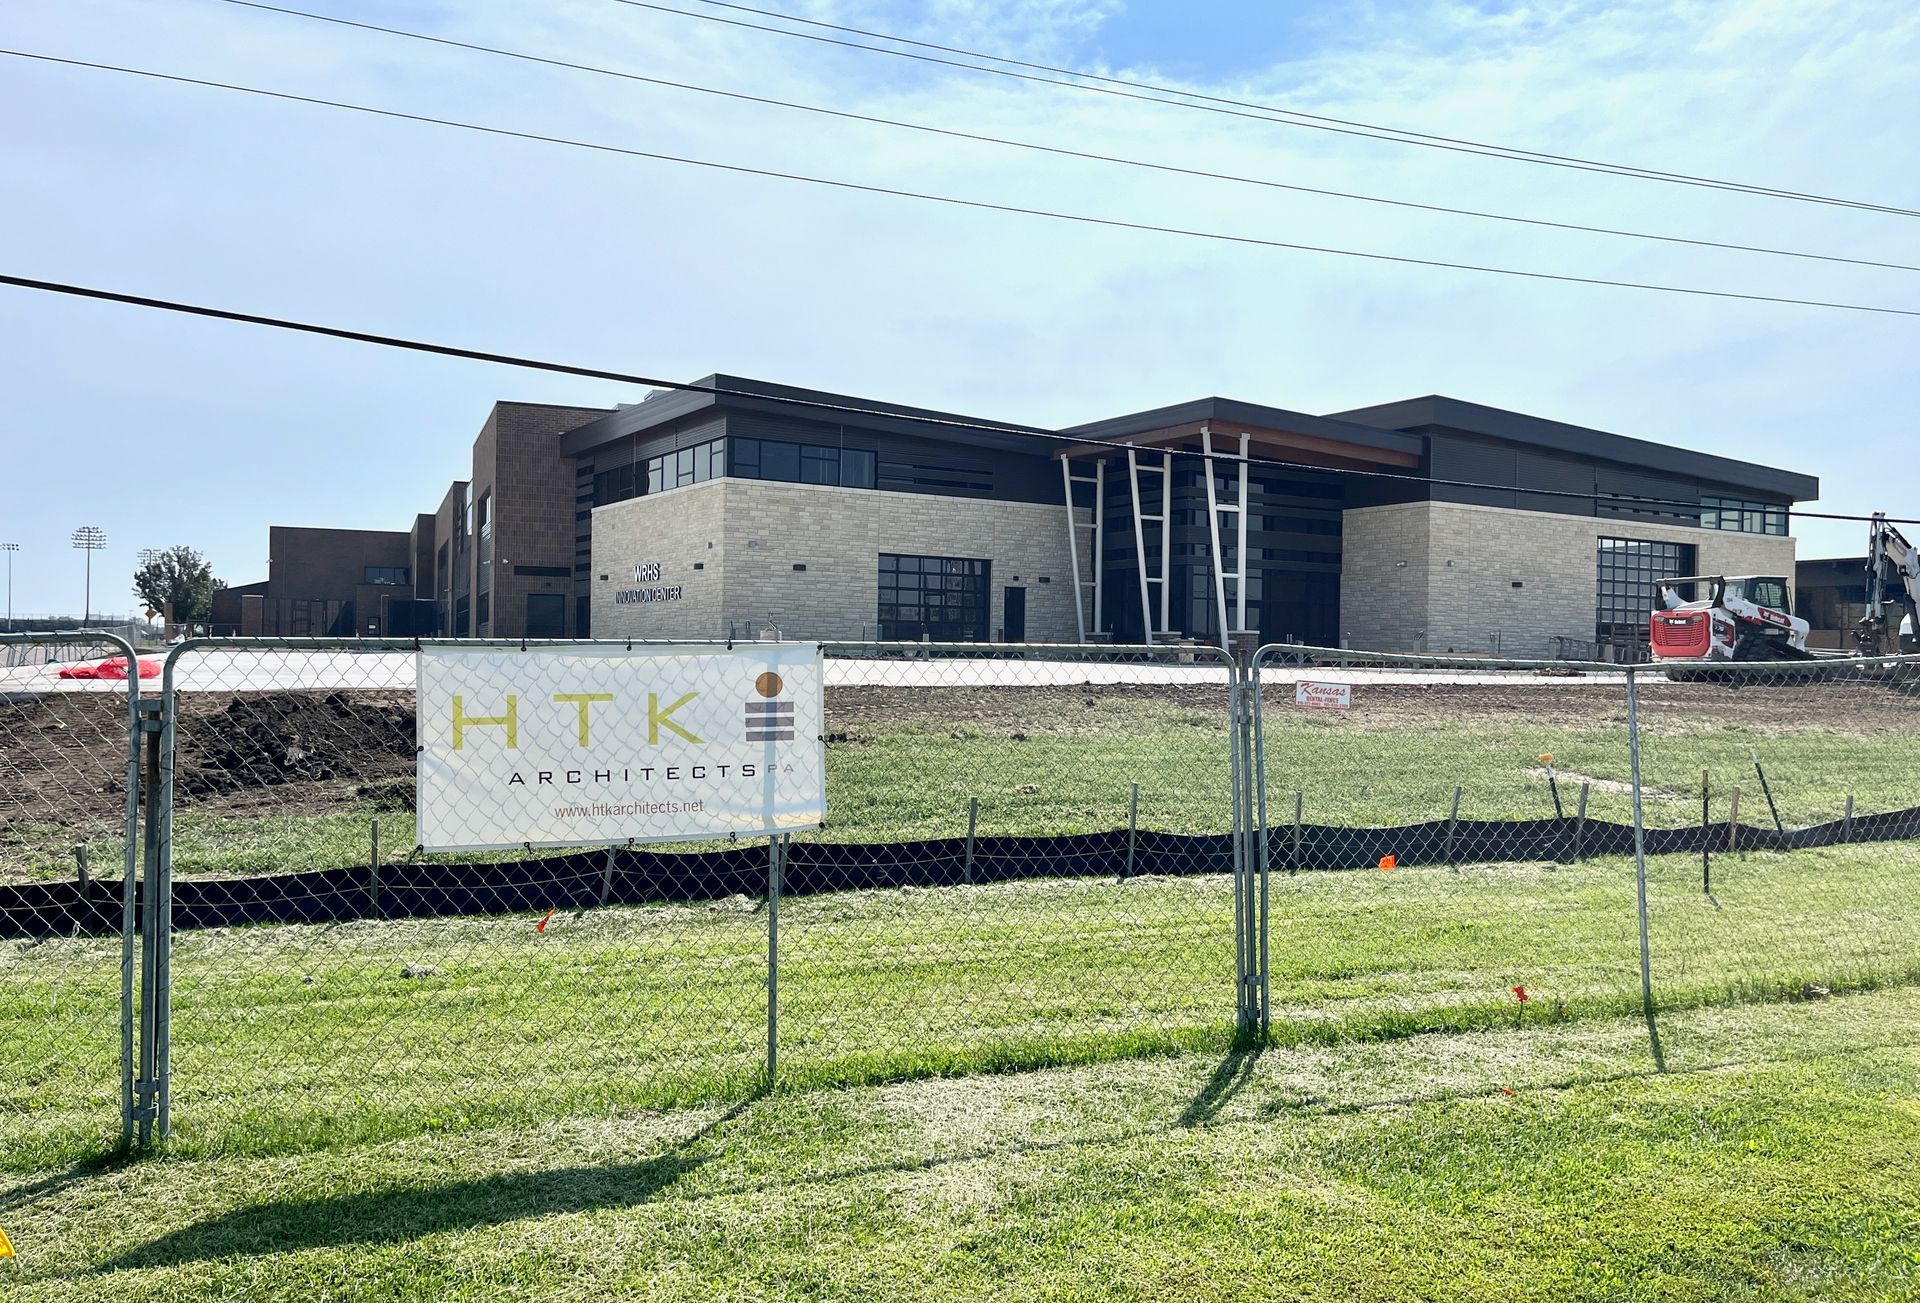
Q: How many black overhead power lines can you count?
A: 5